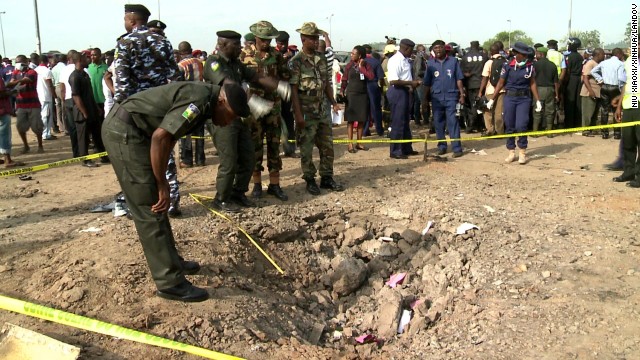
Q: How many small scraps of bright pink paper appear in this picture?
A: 3